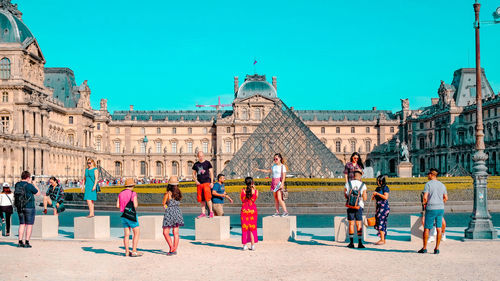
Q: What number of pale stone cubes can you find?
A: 7